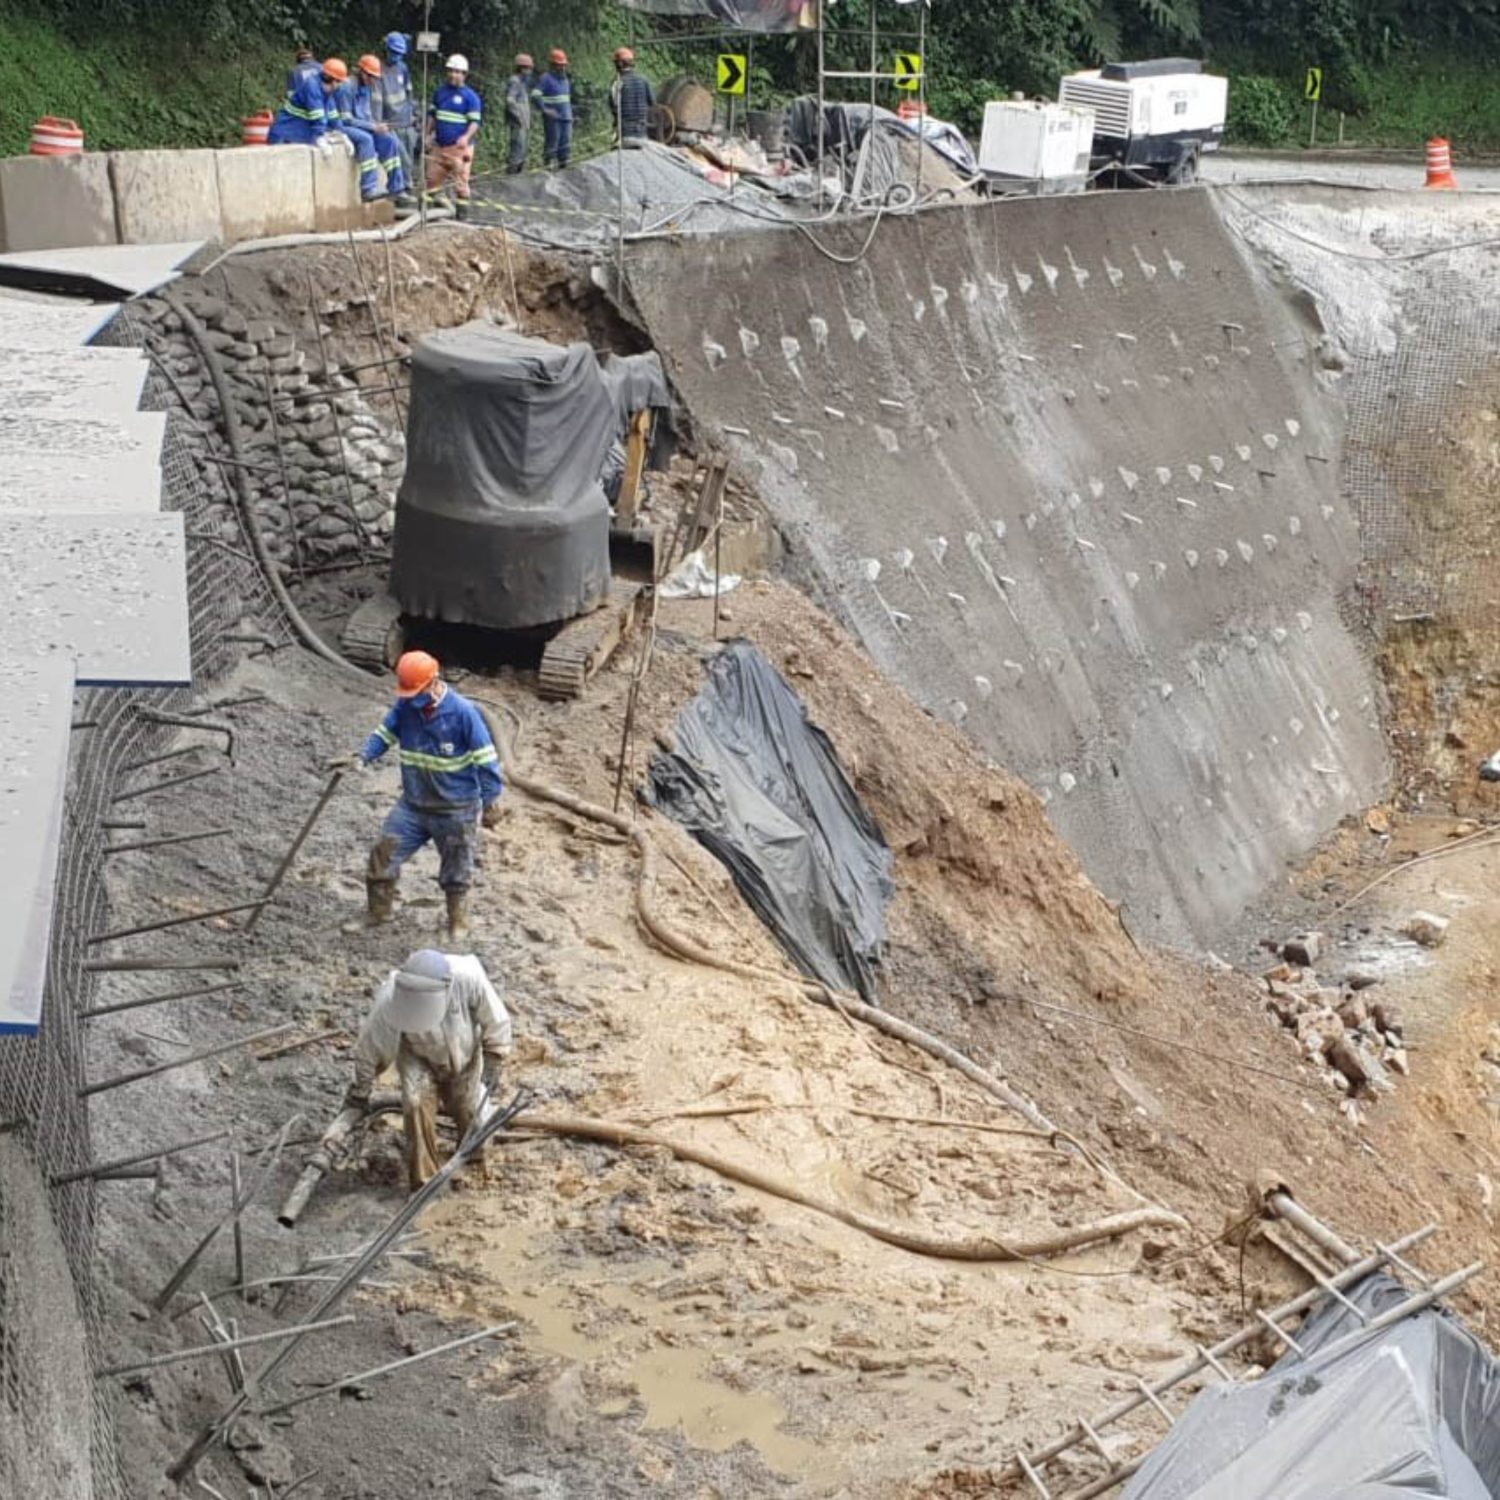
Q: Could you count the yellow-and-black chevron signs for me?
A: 3